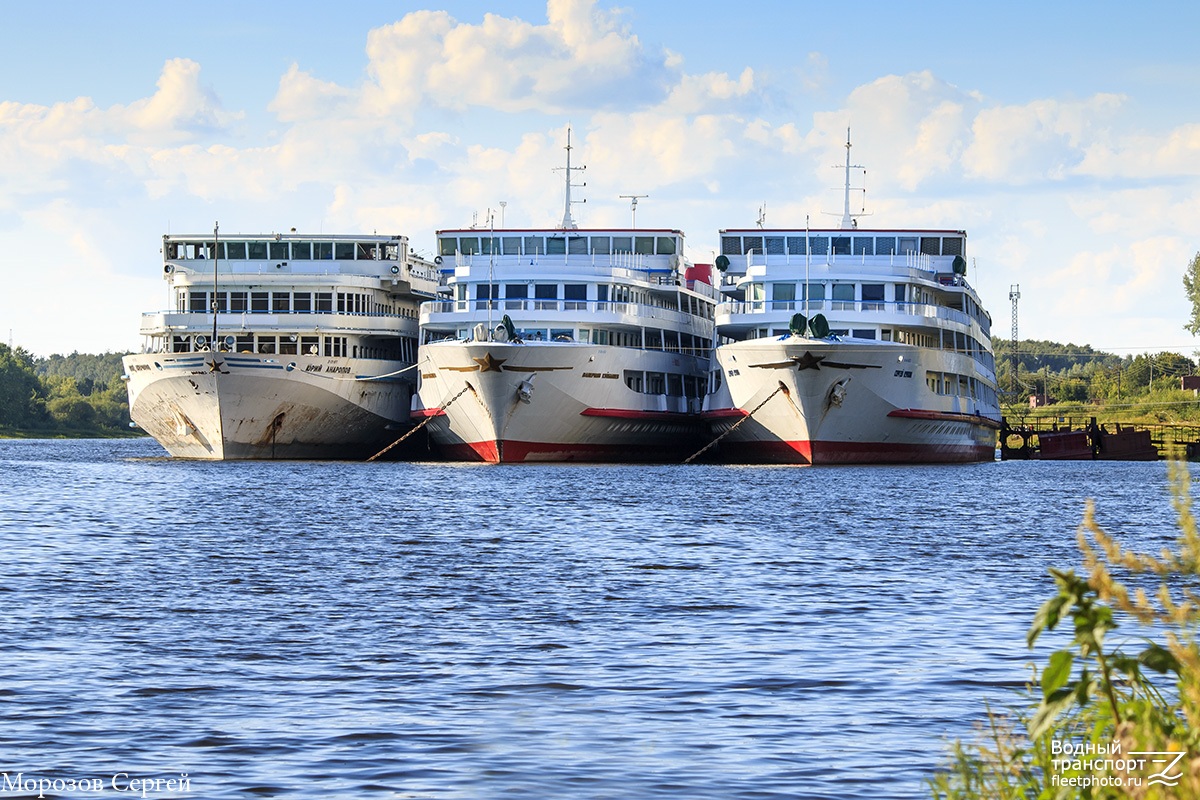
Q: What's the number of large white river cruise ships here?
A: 3